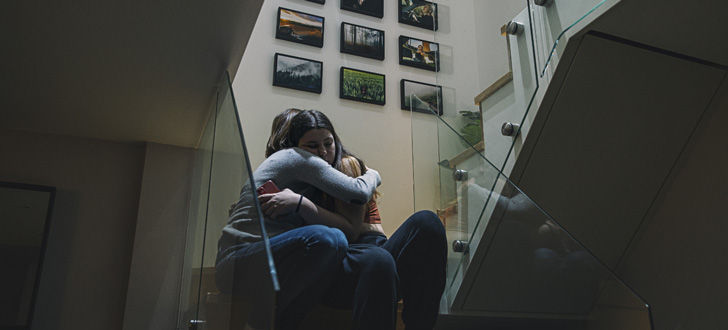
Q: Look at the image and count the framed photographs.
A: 9